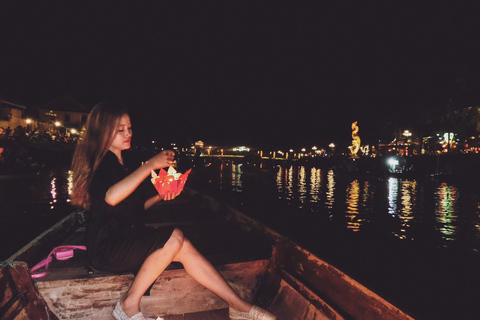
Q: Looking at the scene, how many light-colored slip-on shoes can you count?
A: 2